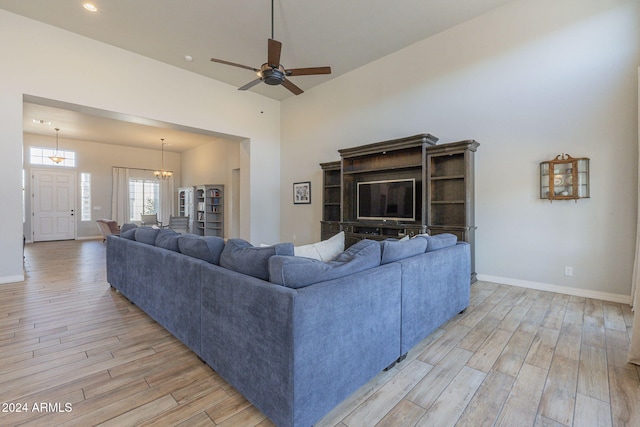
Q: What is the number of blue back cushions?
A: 8